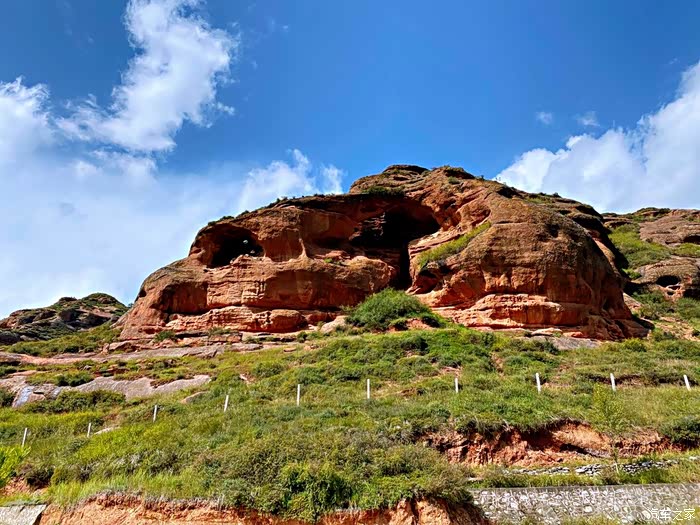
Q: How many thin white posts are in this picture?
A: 10